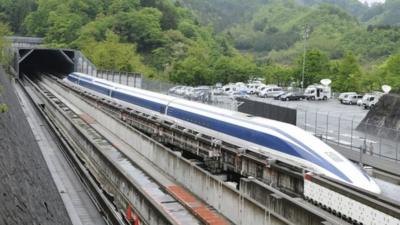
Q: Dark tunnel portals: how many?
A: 1